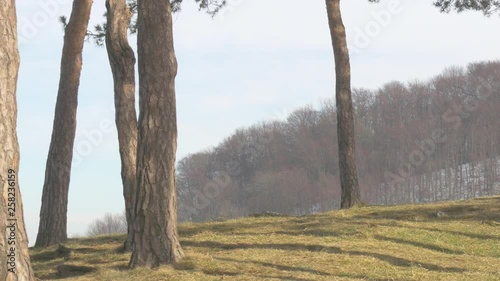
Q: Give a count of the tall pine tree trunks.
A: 5